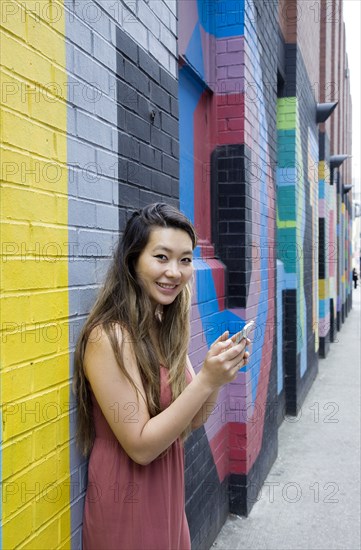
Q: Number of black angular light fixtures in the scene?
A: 3